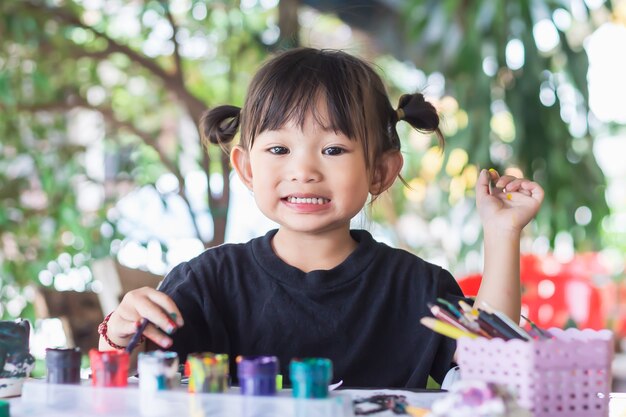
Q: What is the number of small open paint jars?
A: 6